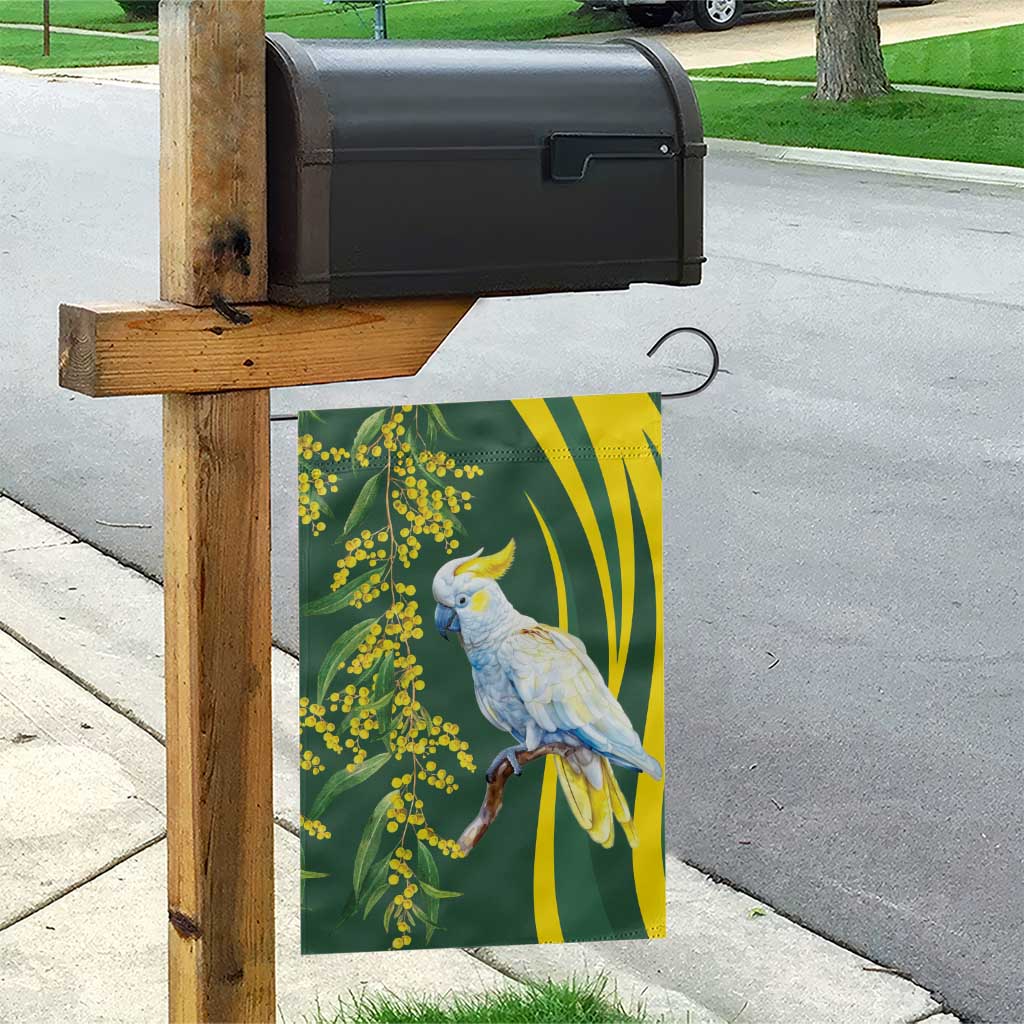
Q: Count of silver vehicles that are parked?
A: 1